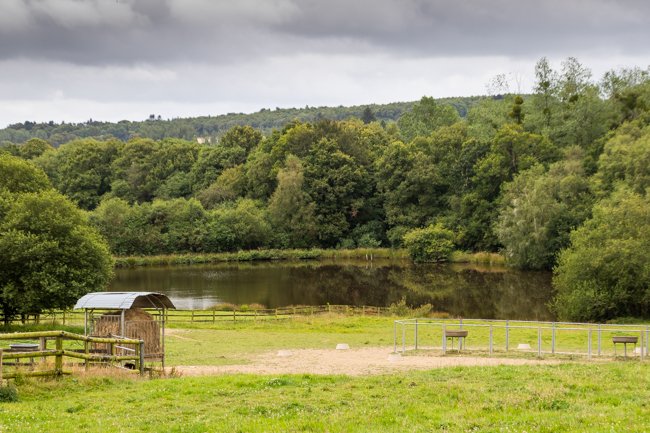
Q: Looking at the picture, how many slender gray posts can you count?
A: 13